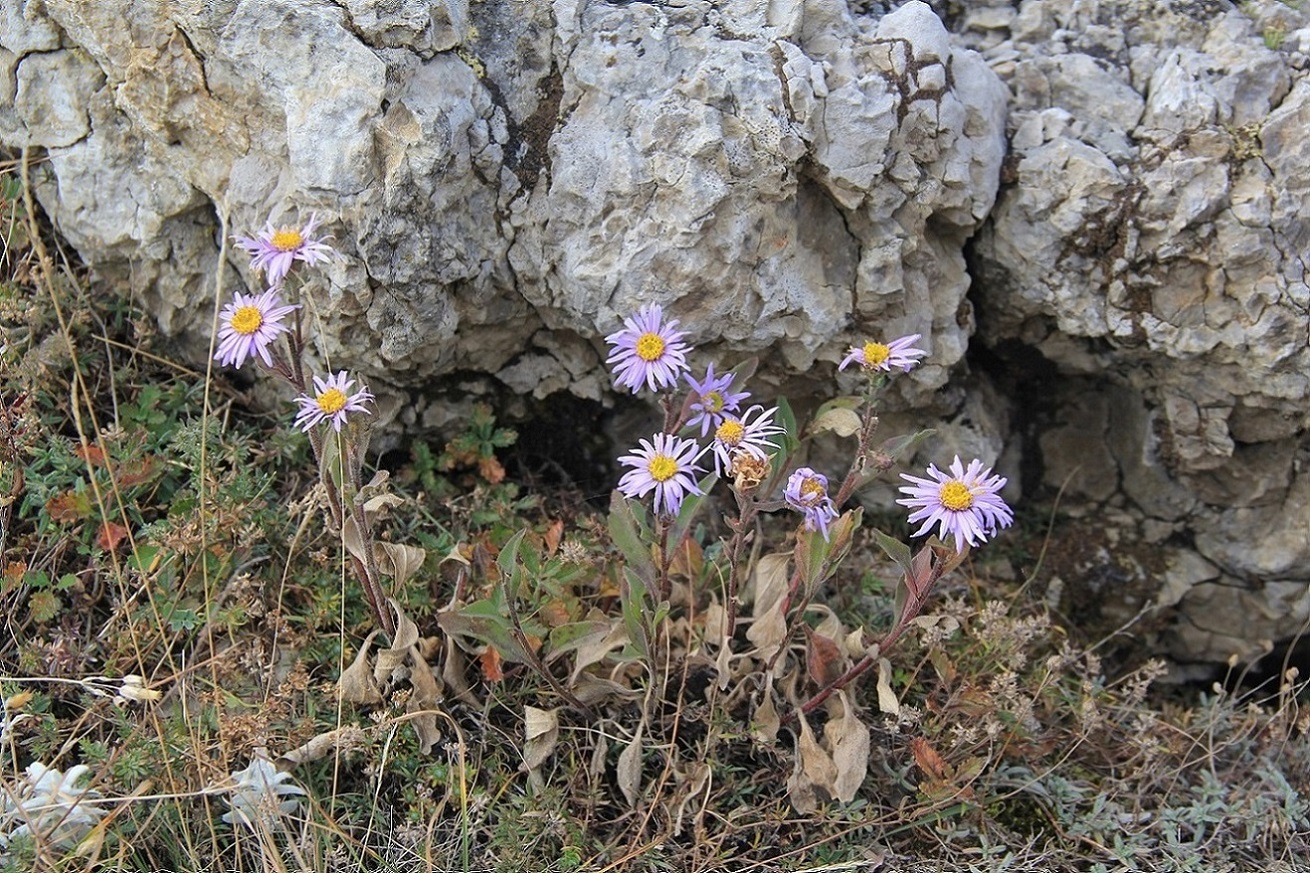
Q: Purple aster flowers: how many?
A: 10